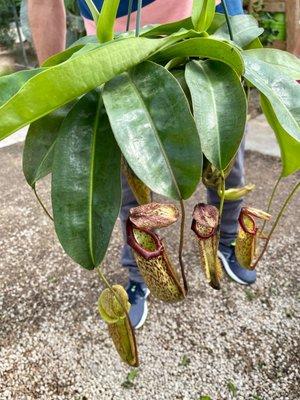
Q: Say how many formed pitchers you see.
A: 4